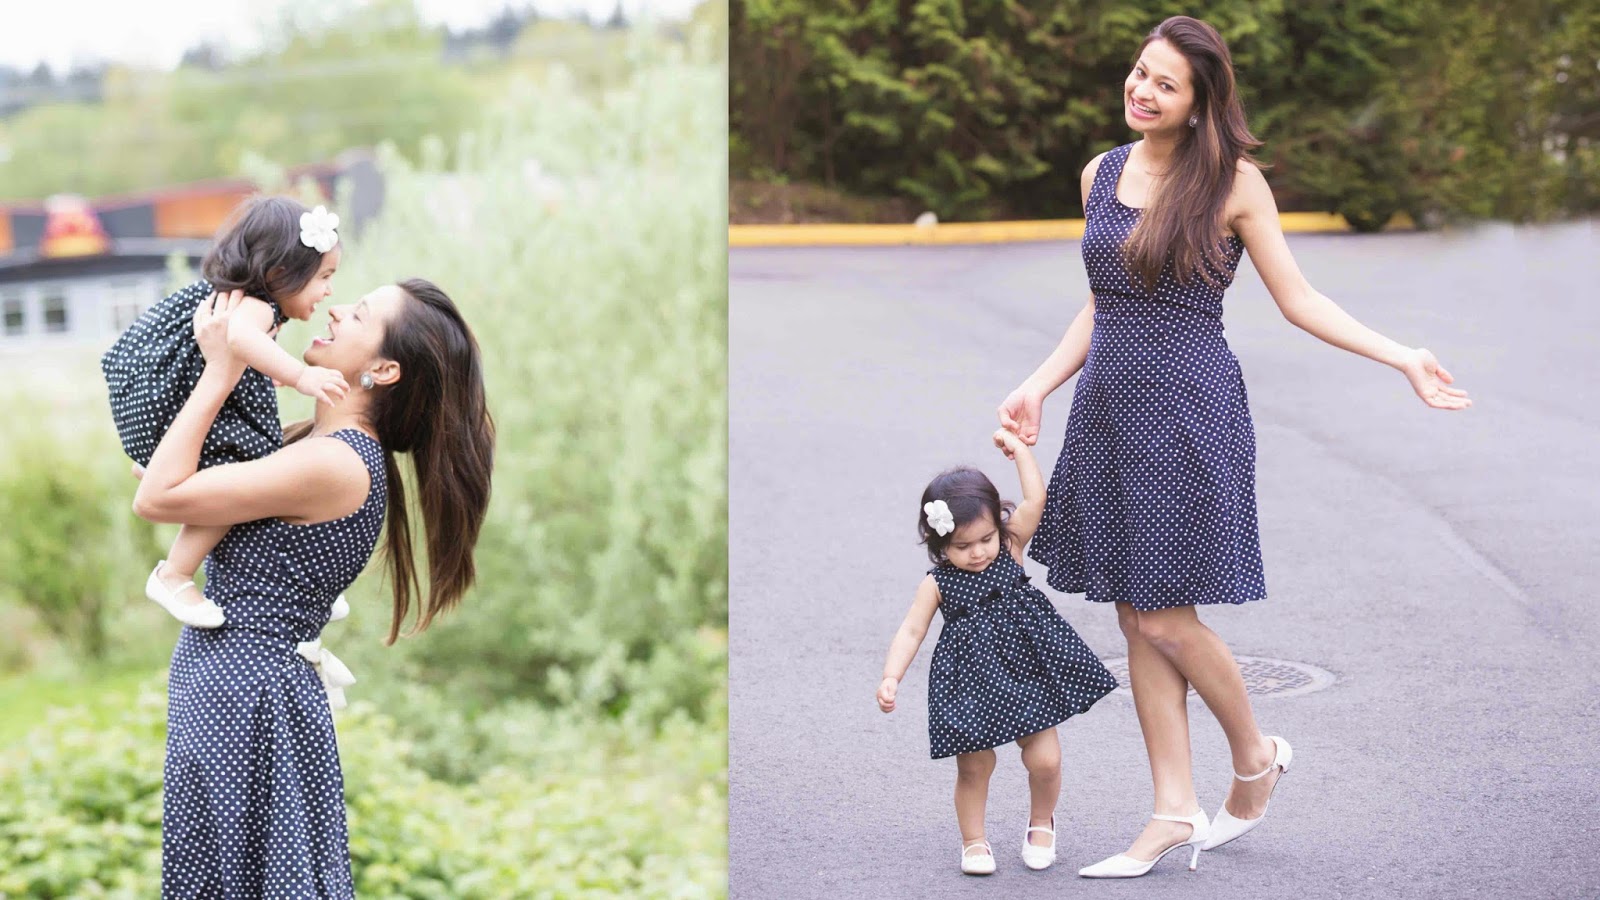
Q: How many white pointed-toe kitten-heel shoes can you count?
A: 2